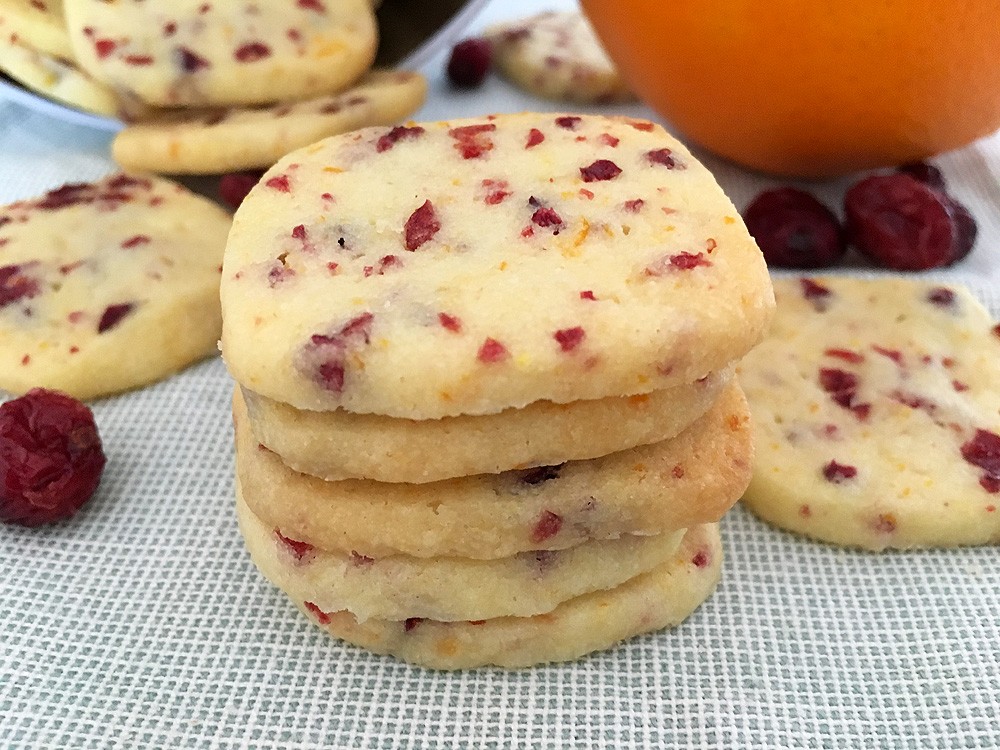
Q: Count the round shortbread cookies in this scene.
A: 12